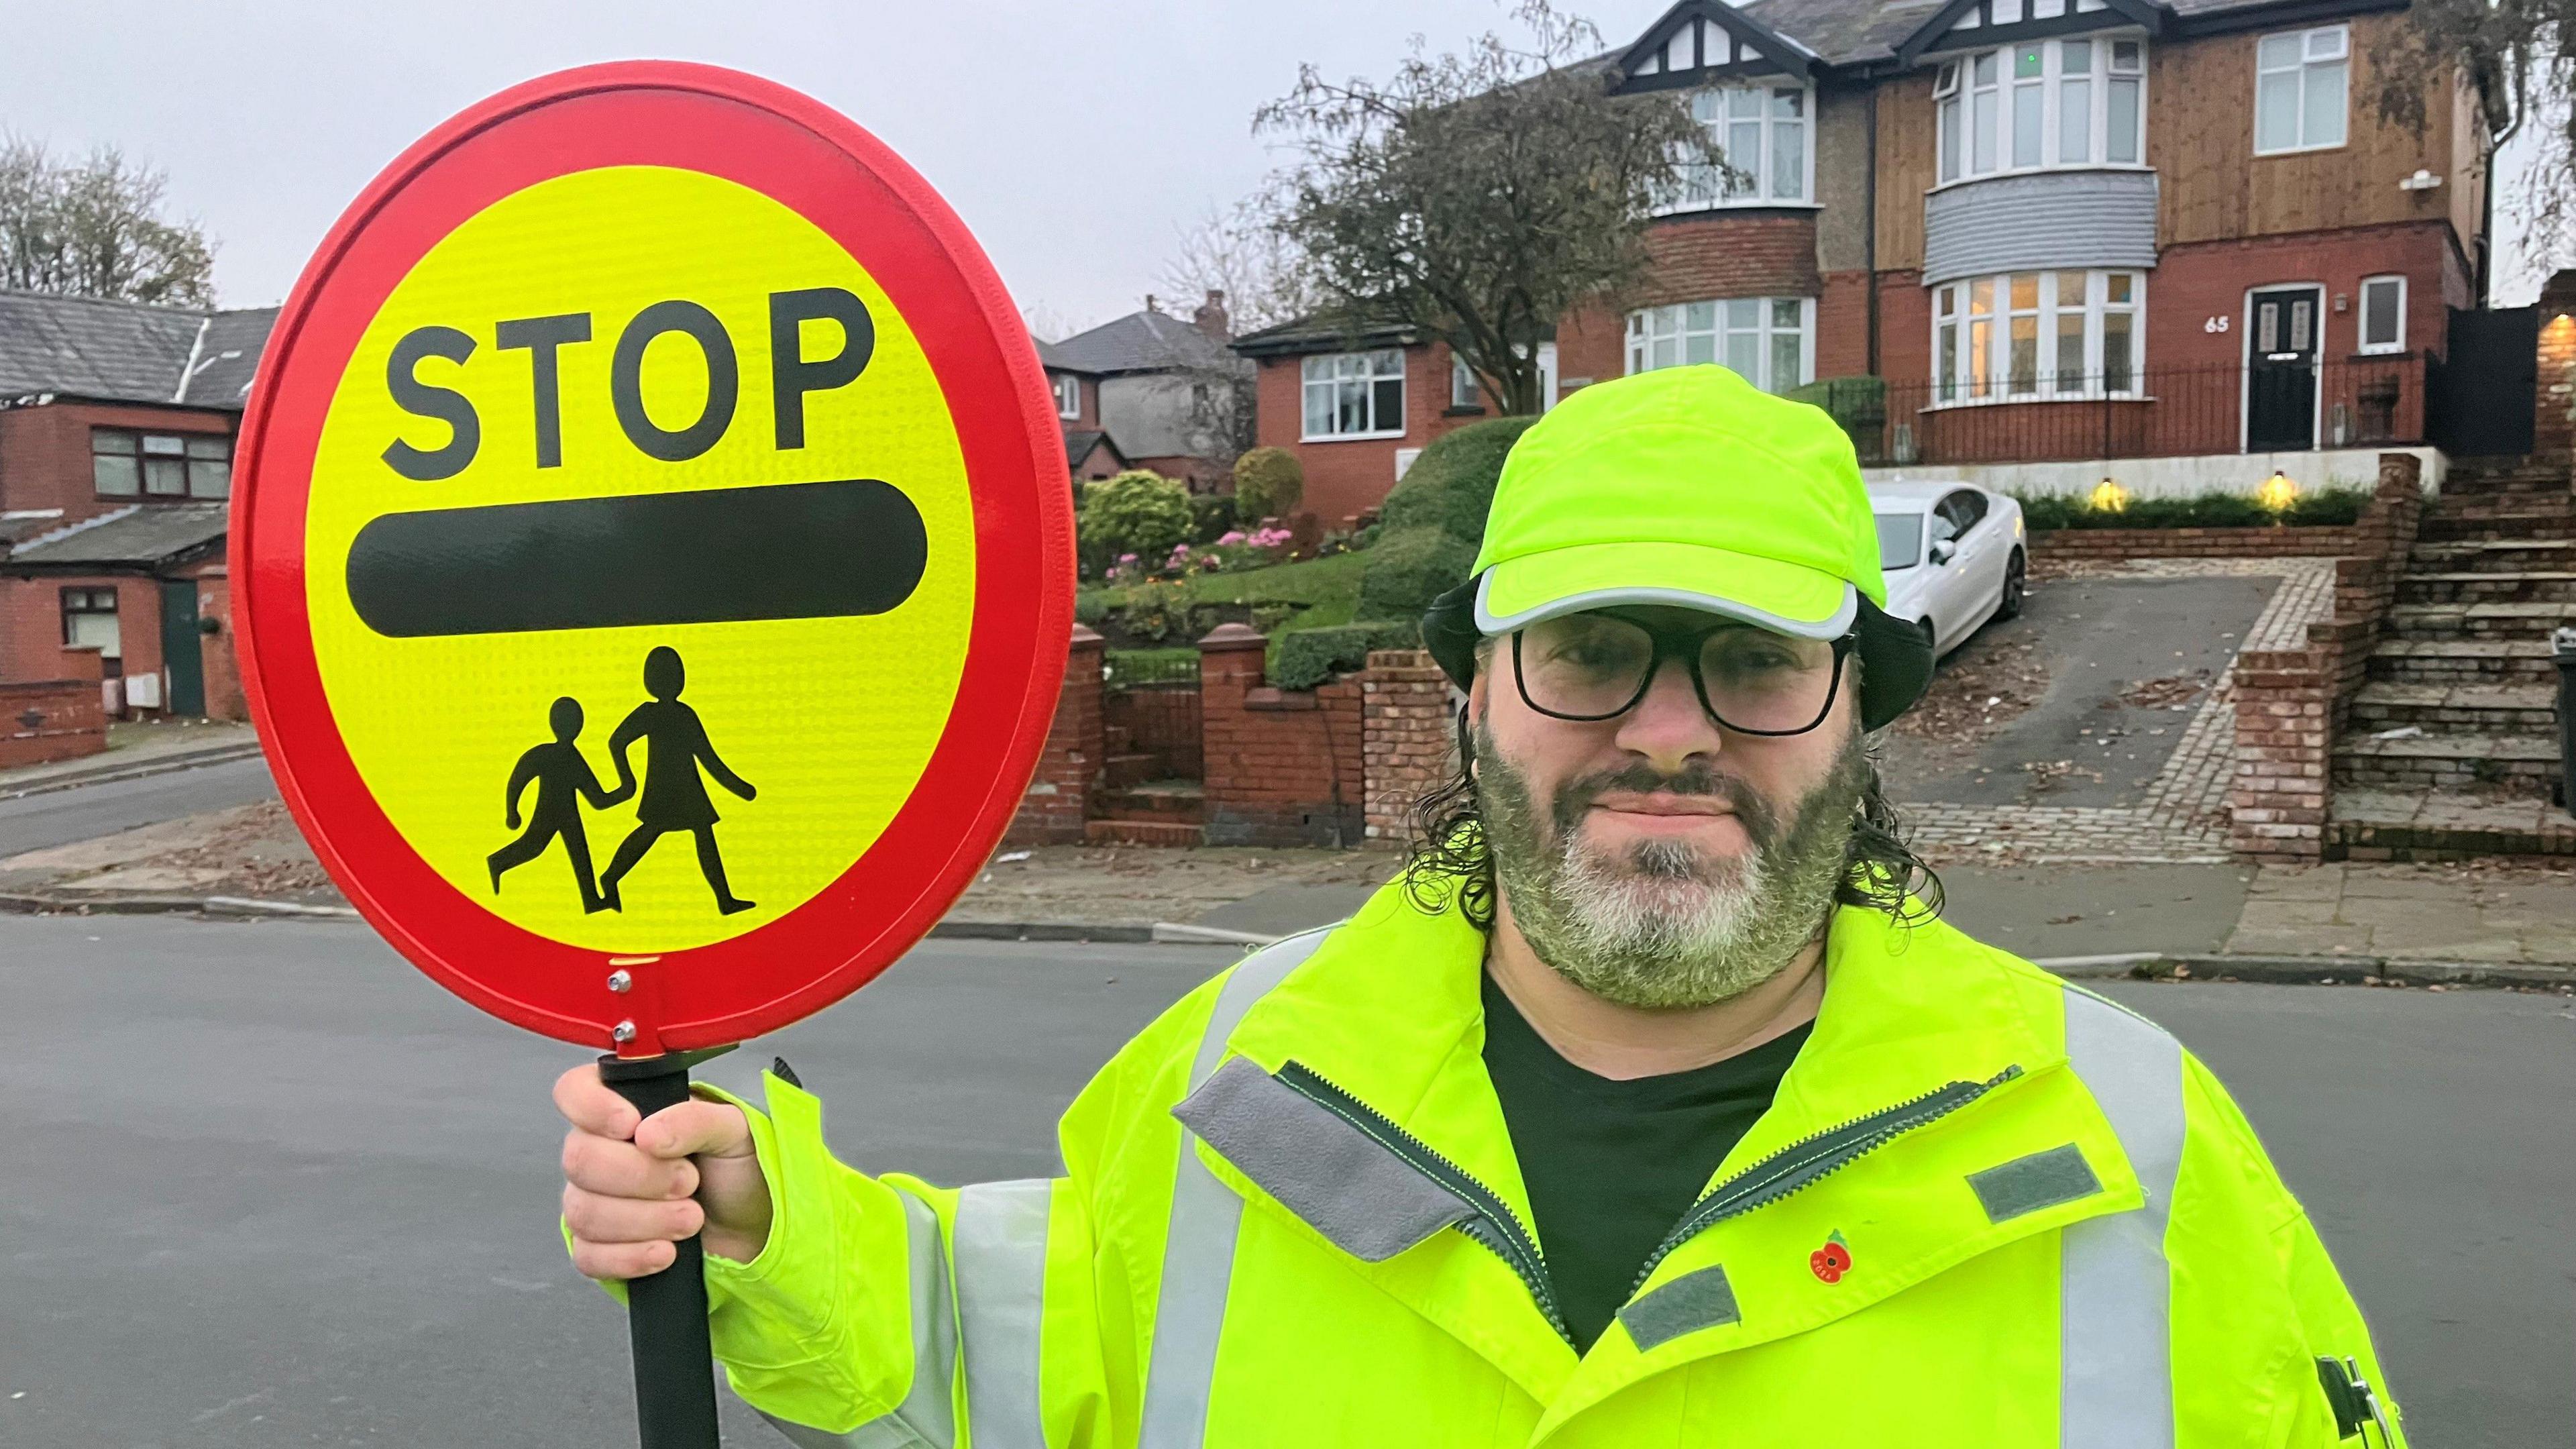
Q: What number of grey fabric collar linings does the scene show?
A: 1